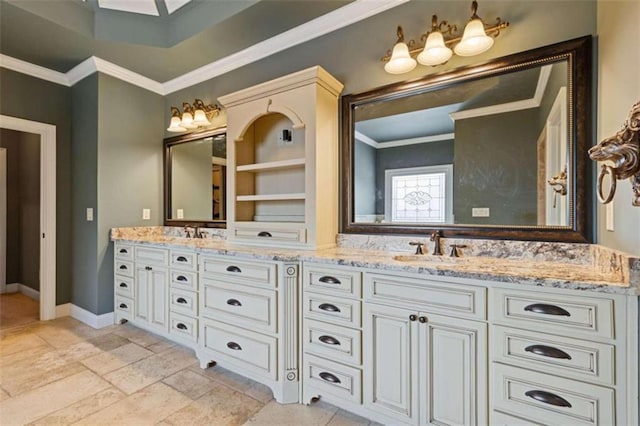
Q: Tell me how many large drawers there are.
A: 3